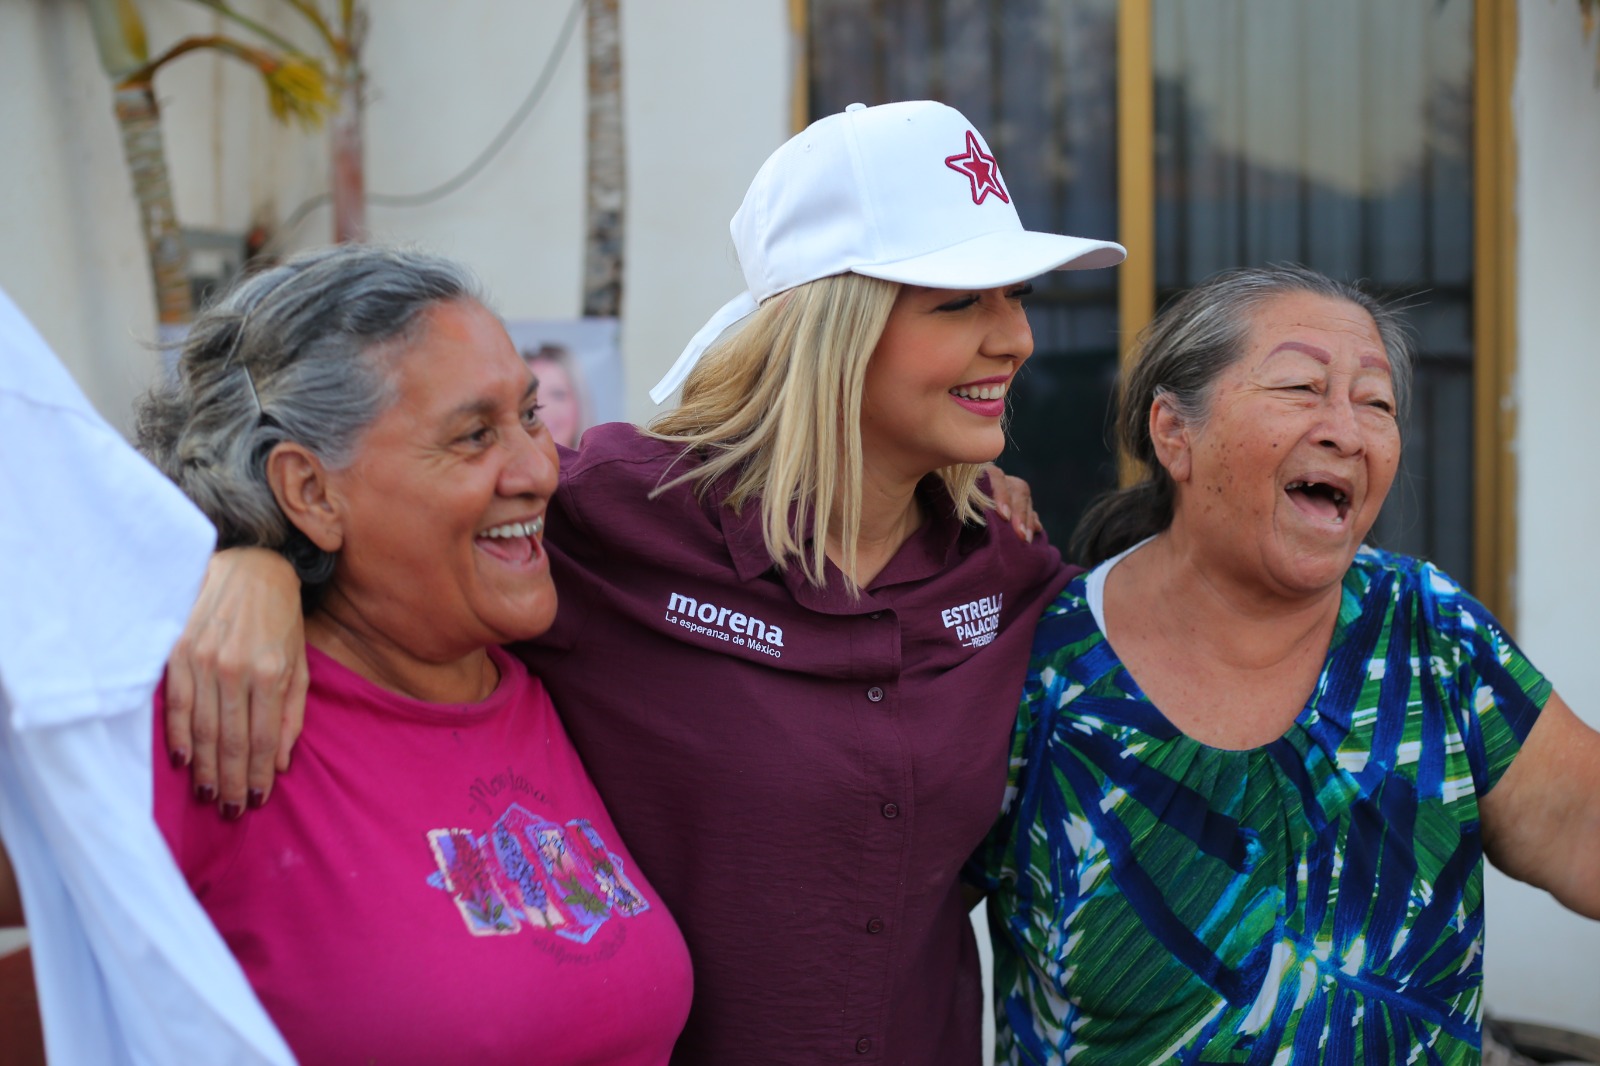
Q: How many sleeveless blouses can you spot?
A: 0